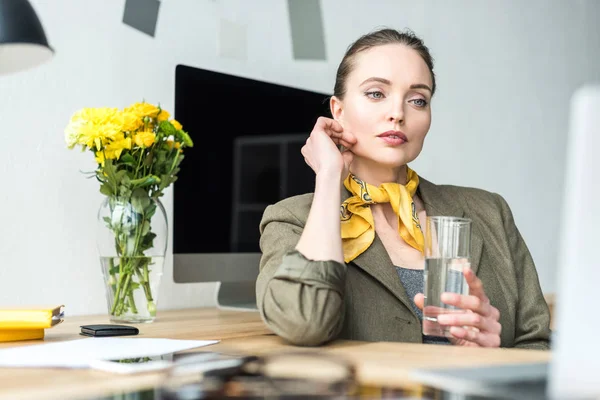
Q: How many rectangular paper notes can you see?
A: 3